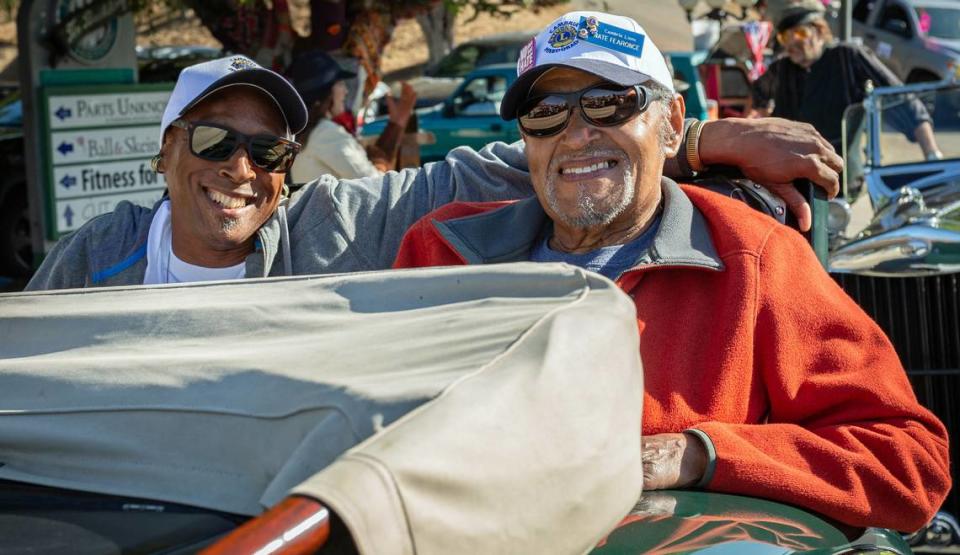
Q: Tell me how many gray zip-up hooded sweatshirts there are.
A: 1